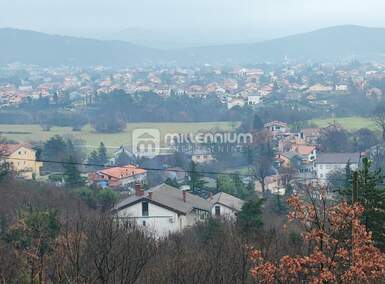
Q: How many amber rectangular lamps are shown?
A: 0